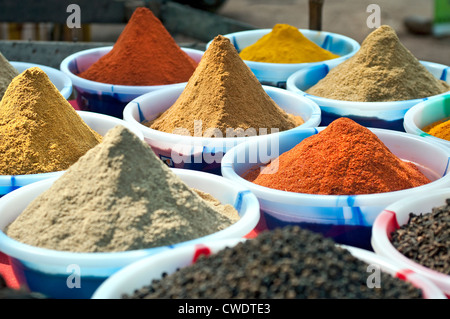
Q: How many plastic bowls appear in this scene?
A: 11